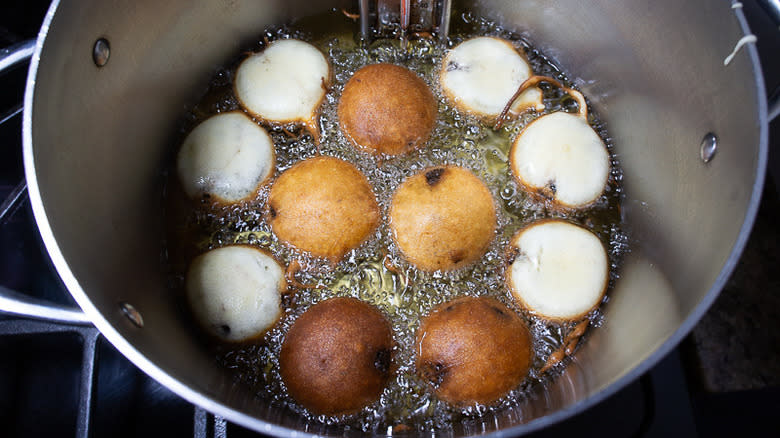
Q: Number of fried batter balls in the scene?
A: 11